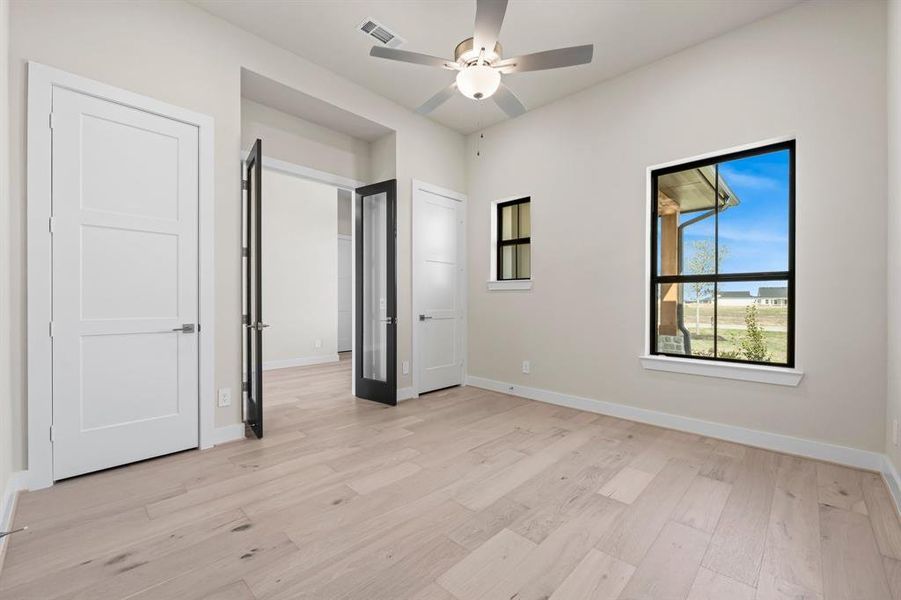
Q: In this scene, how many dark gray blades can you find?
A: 5